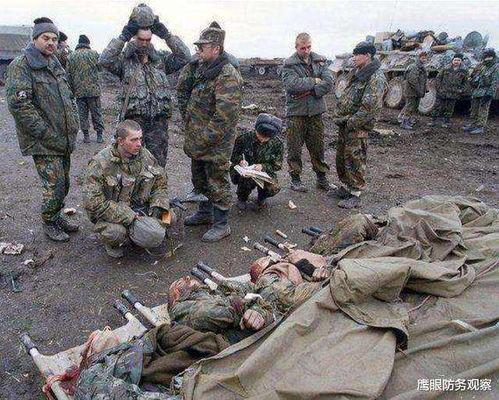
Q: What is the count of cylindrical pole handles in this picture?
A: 9